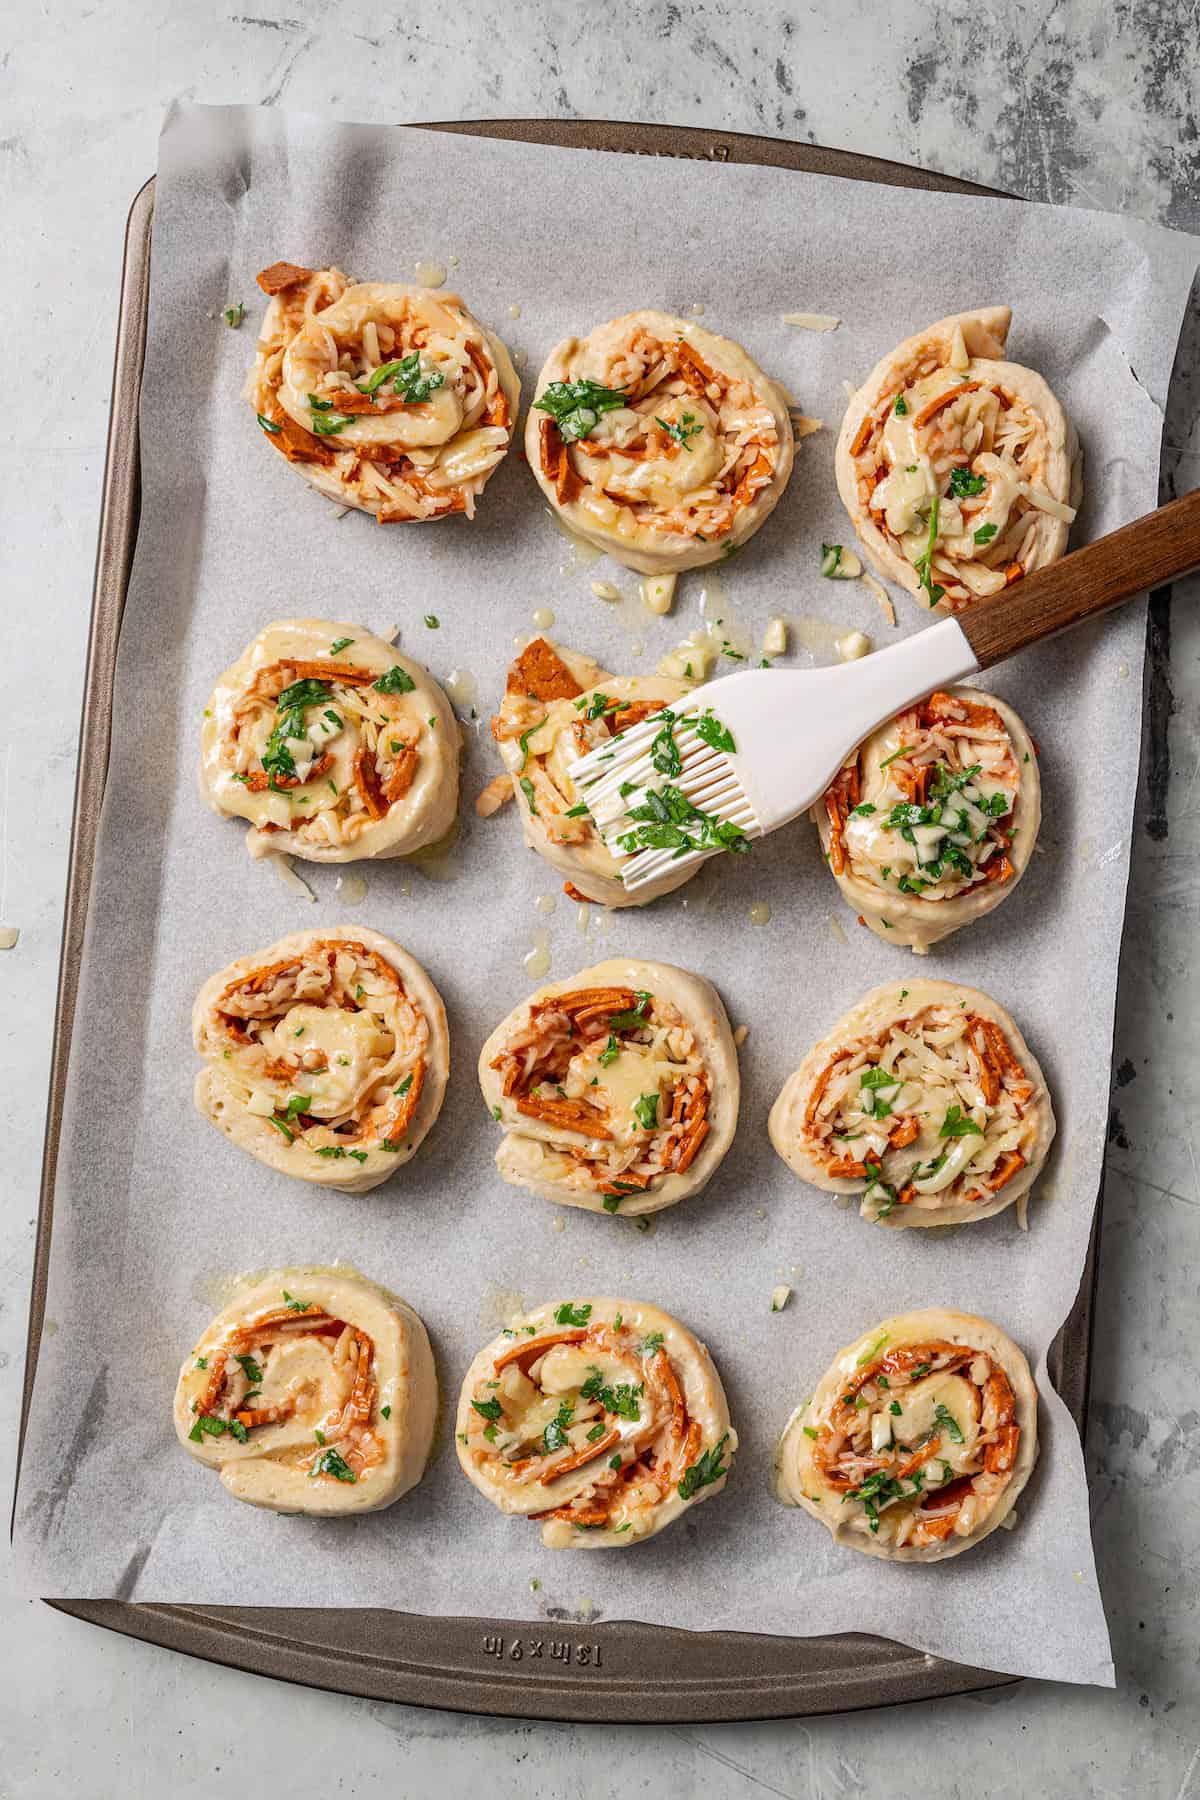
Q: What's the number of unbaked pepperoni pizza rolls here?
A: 12